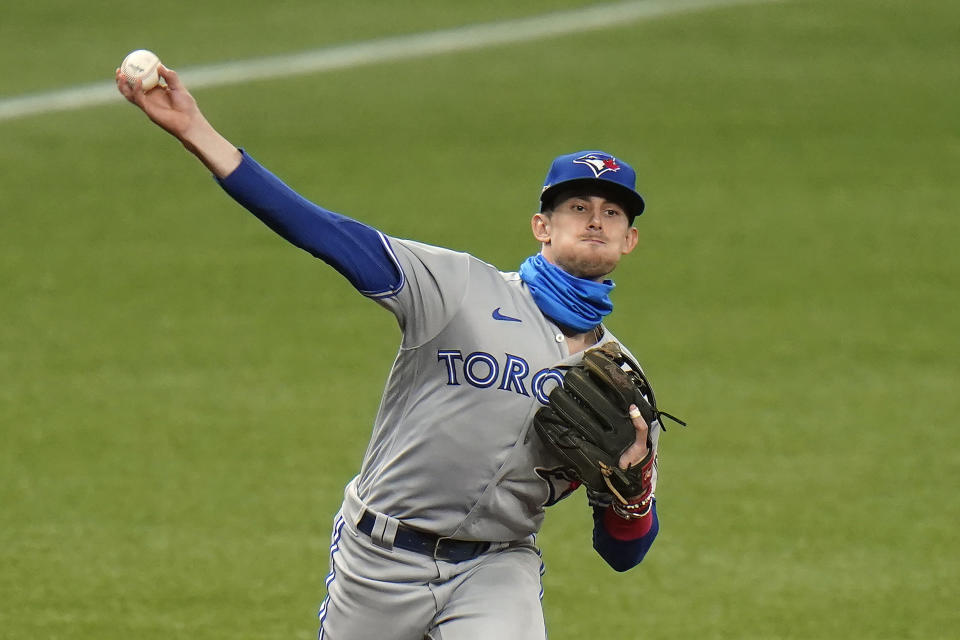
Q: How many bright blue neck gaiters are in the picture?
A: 1